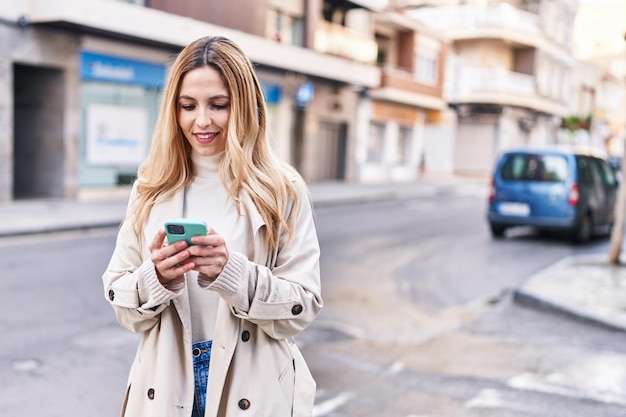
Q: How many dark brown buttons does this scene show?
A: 5